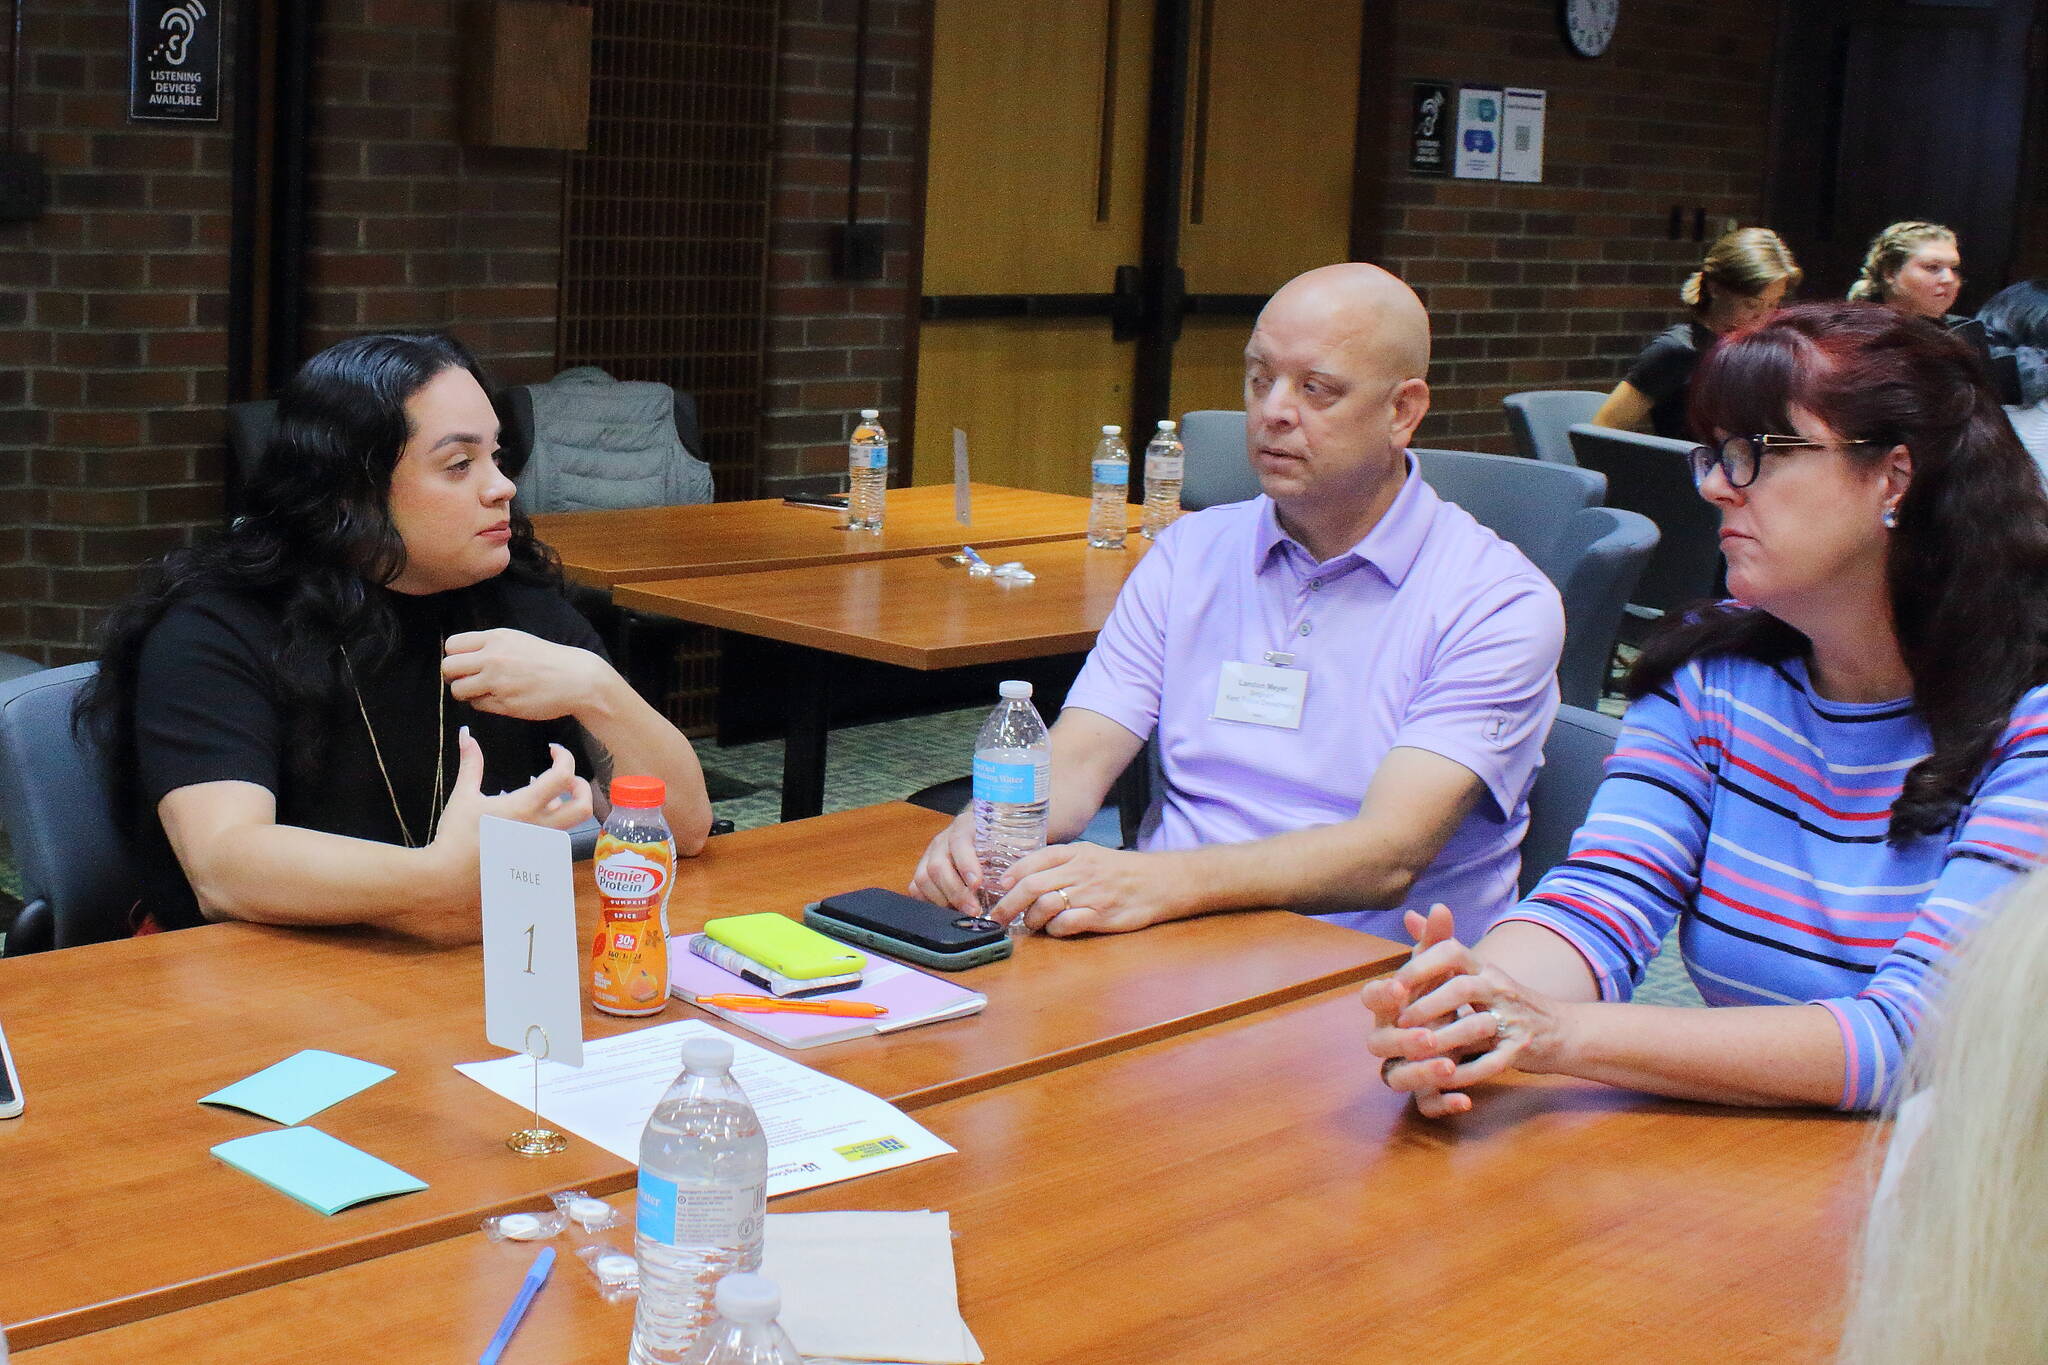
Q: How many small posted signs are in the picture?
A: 4